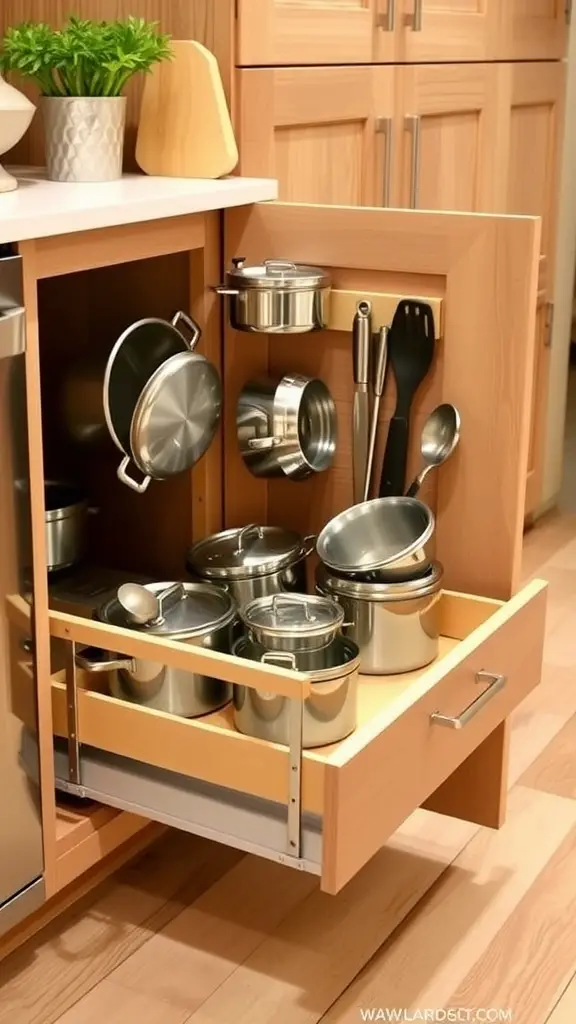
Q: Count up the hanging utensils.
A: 4